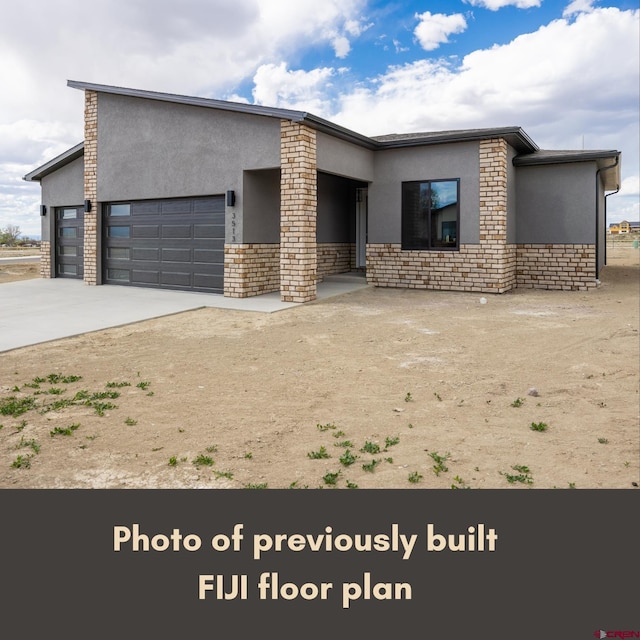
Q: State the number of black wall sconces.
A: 3